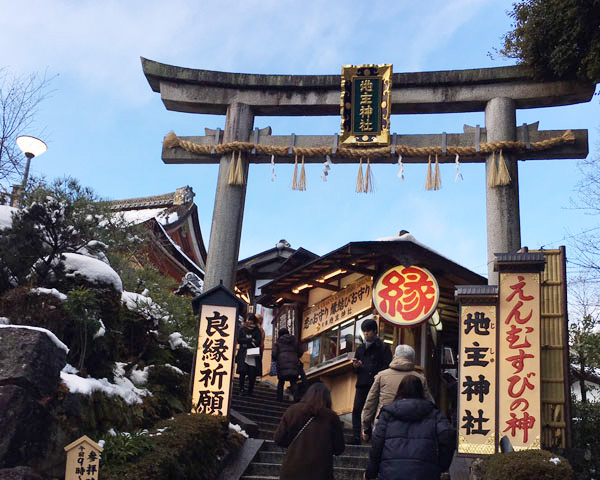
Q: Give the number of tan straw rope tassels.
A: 10